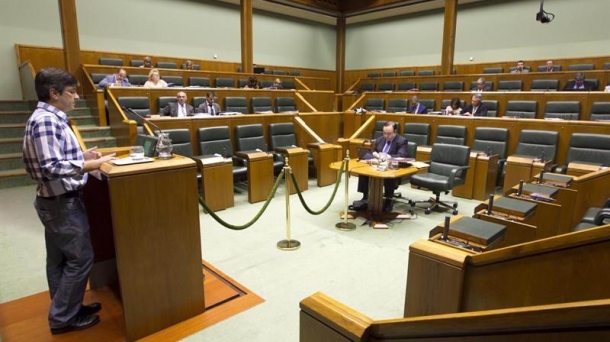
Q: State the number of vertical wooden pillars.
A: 4